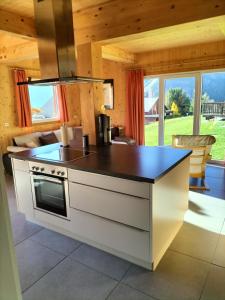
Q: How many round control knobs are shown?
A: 6